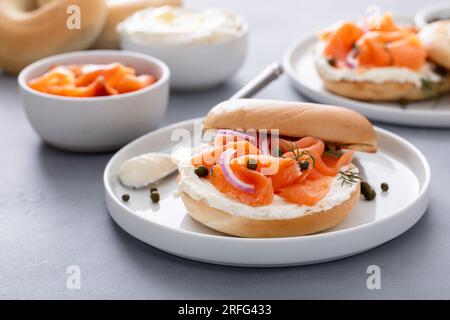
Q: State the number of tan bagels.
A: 4